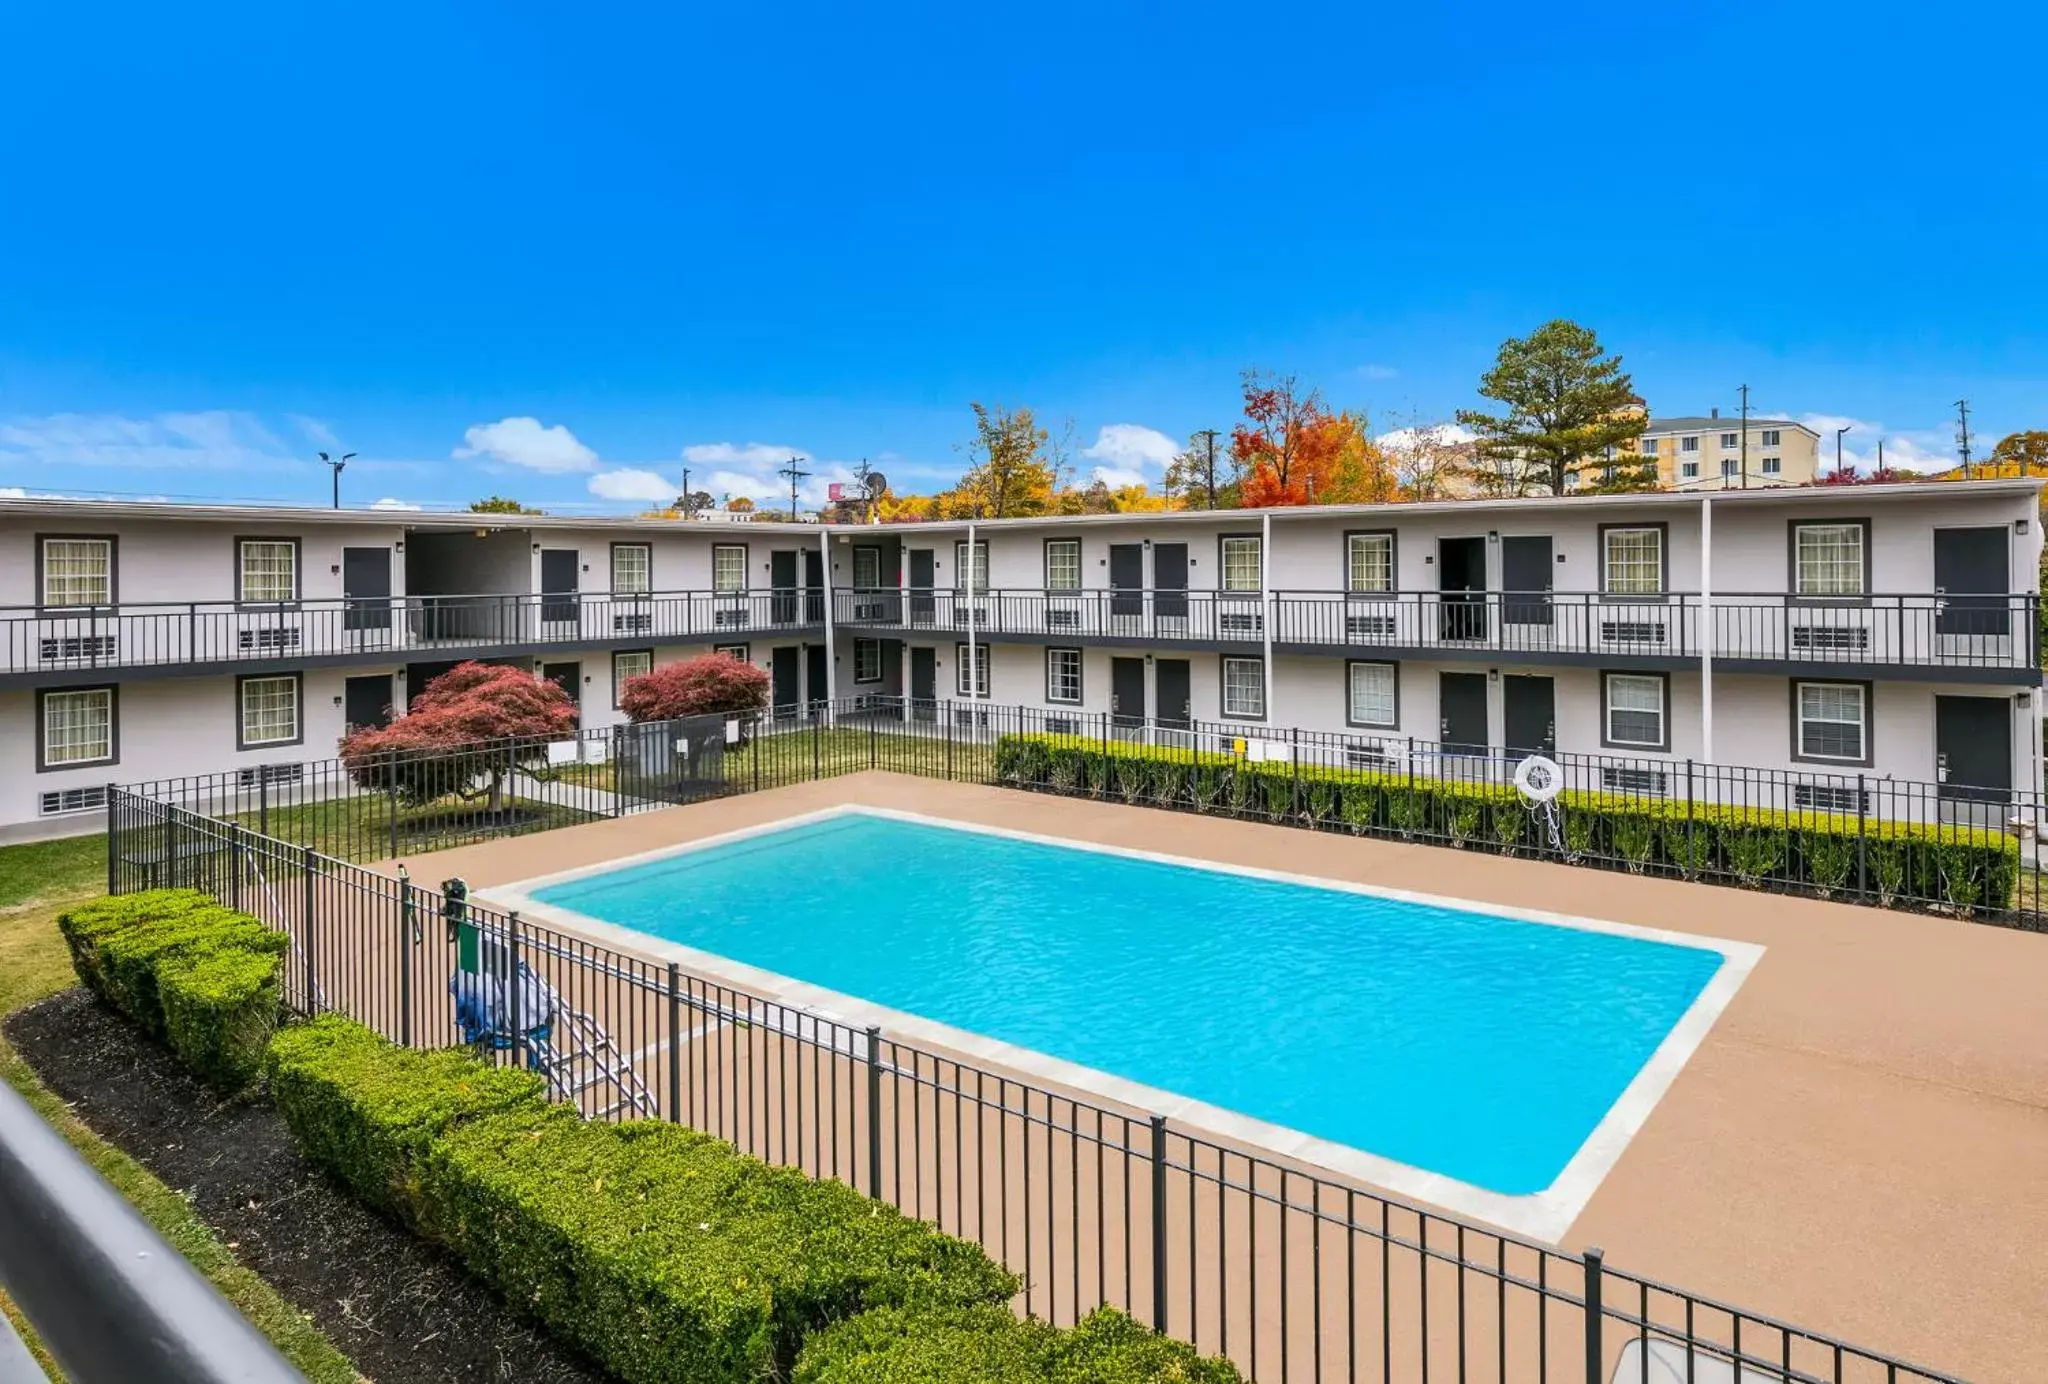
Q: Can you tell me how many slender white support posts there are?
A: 4